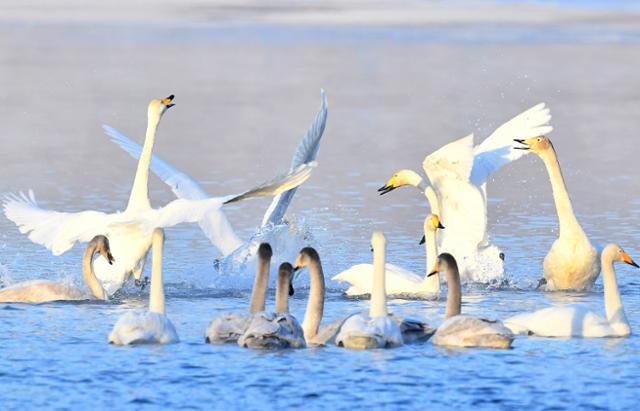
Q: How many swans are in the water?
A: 13